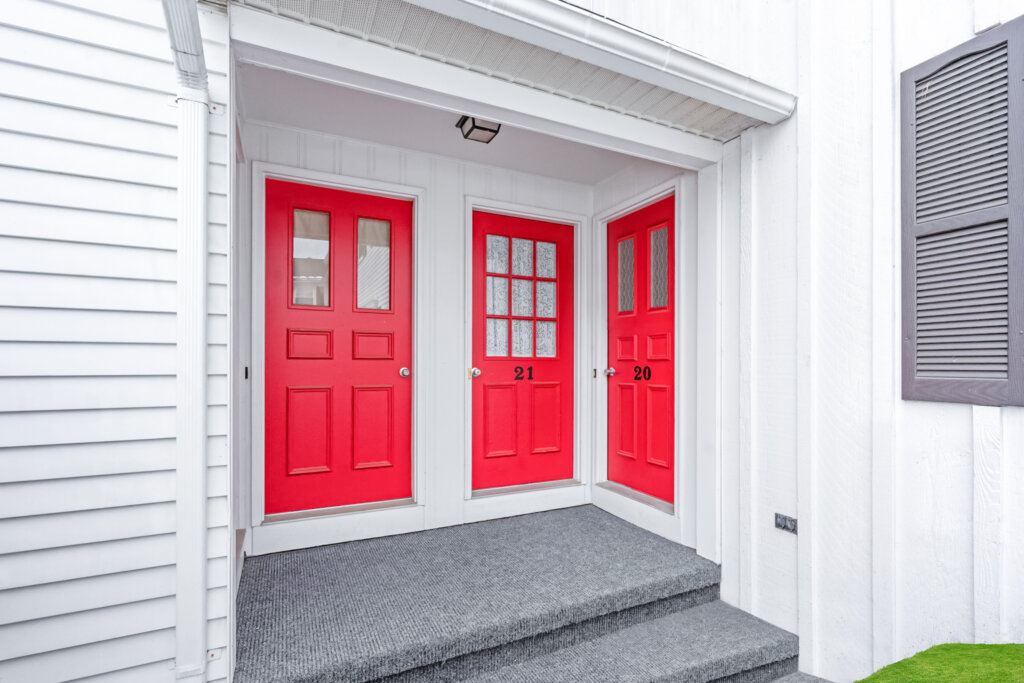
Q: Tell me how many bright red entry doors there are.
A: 3